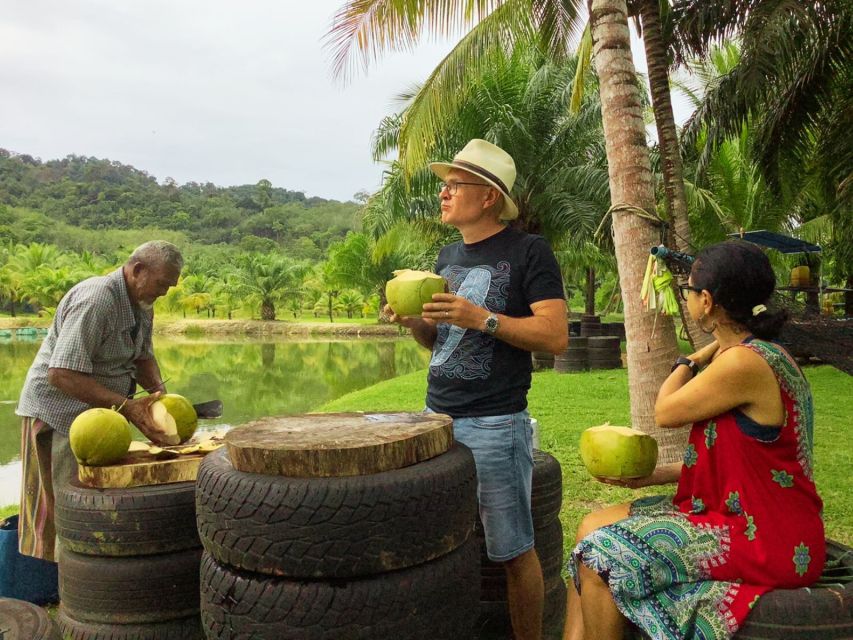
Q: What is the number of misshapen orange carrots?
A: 0